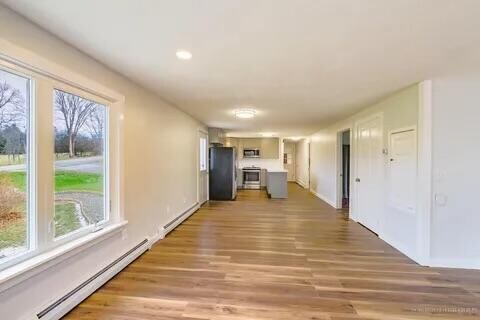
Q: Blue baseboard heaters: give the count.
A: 0